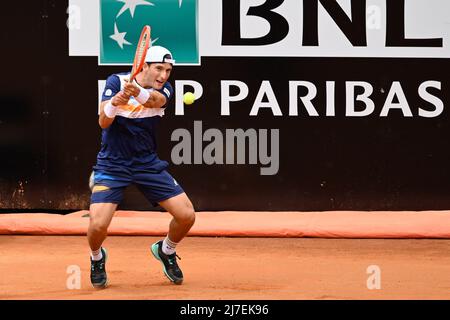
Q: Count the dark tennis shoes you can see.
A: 2